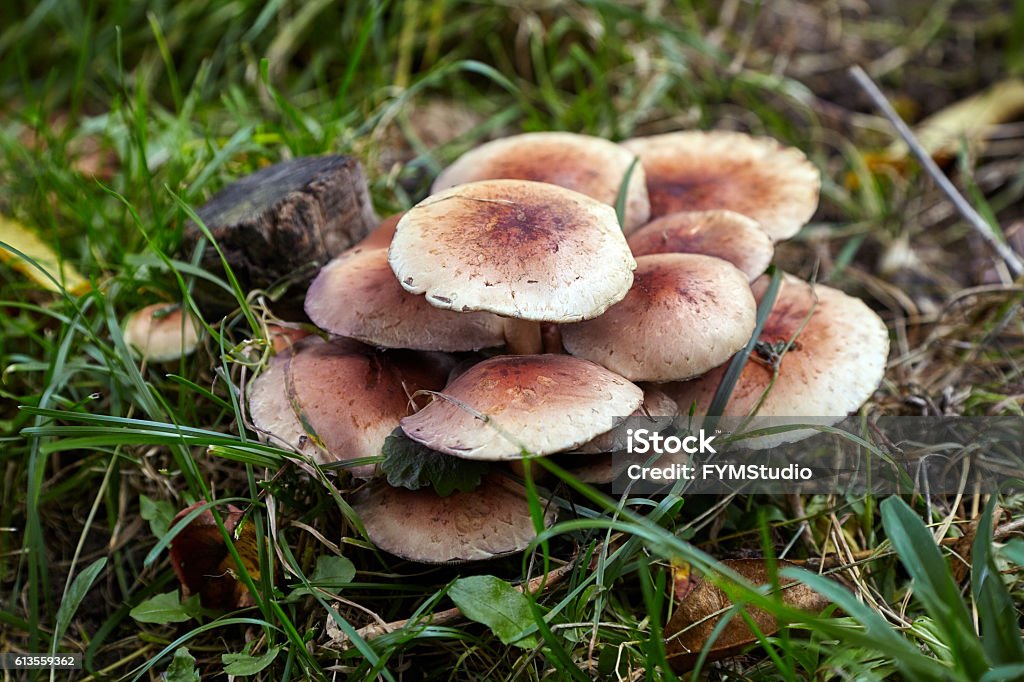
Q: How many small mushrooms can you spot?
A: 1